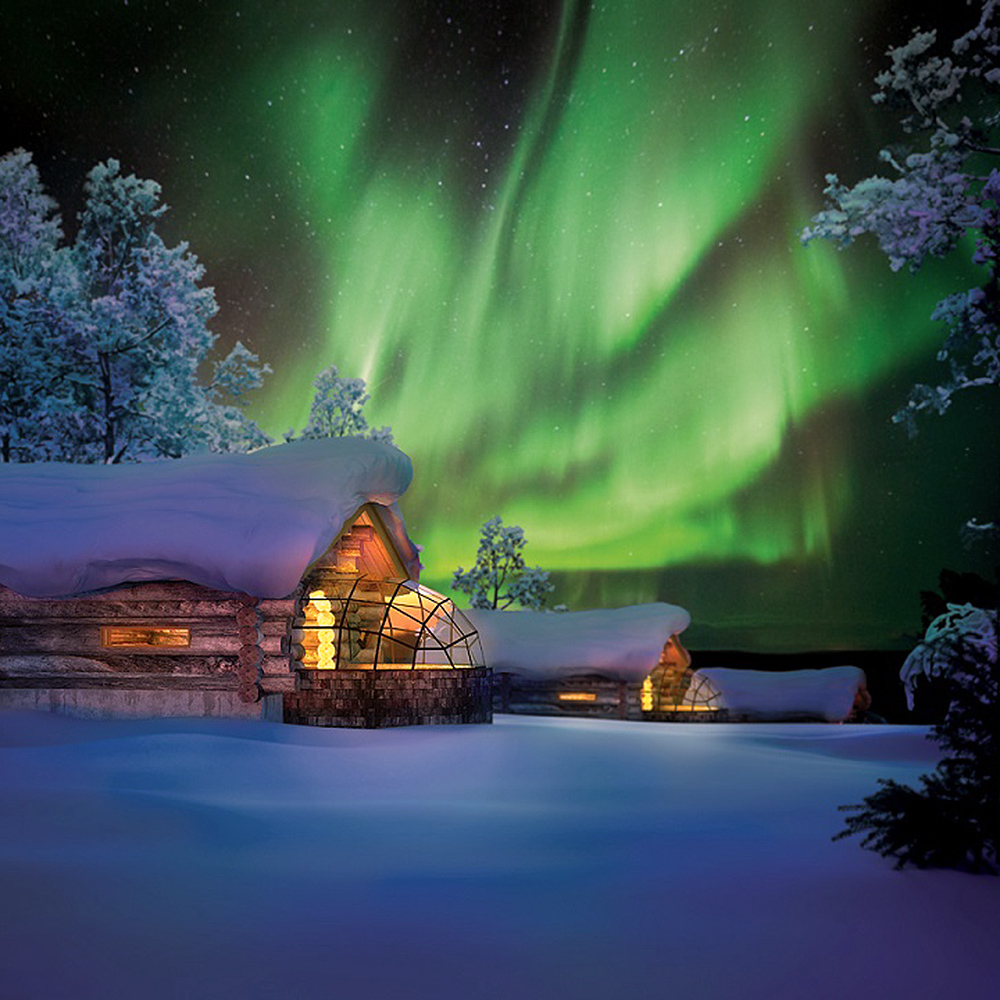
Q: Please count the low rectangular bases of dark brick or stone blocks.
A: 2